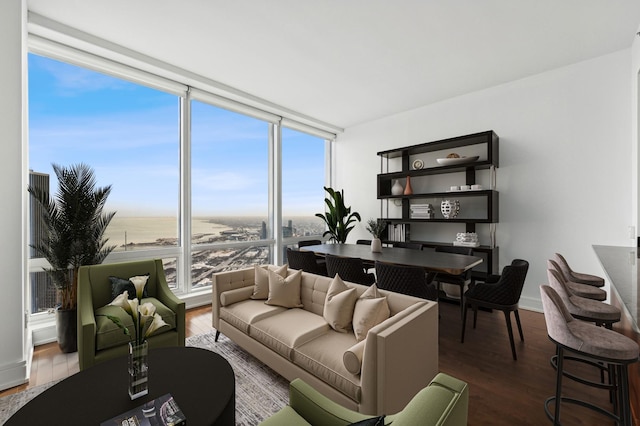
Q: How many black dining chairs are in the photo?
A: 8